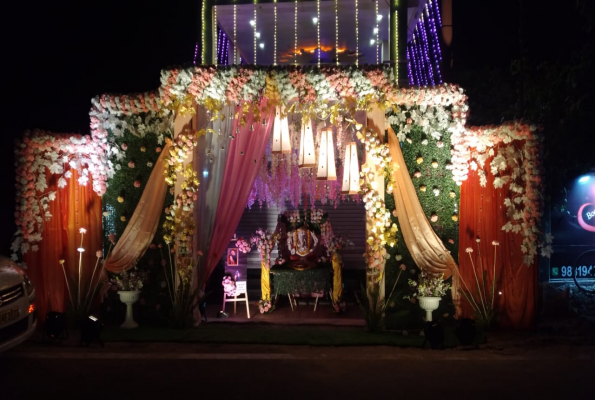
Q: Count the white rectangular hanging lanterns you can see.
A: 4